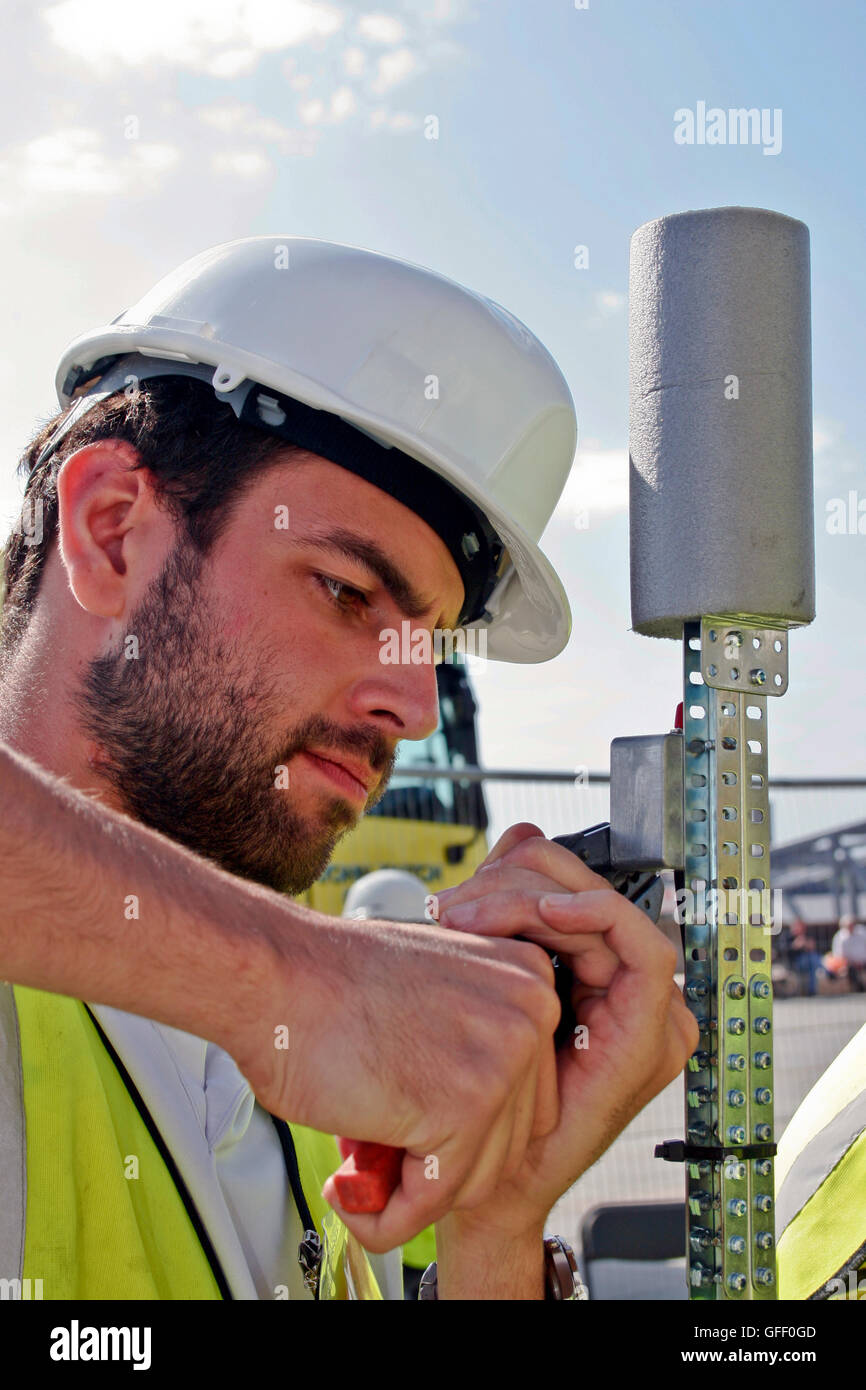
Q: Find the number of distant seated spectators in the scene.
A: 2